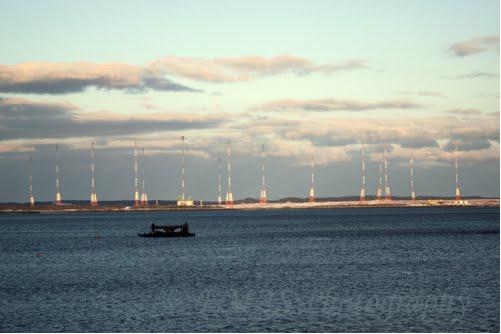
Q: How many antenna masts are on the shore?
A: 15